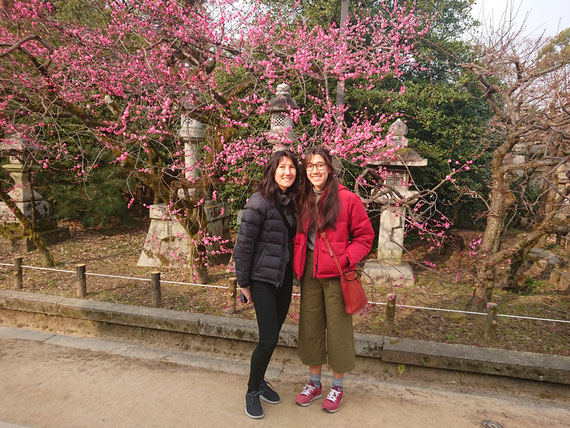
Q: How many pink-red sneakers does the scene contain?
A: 2